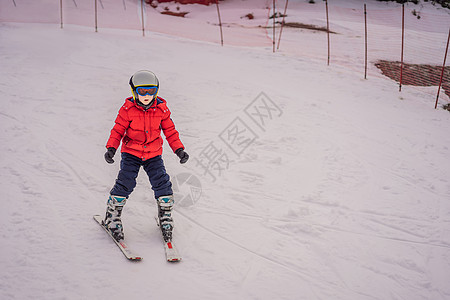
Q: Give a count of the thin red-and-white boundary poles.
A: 10